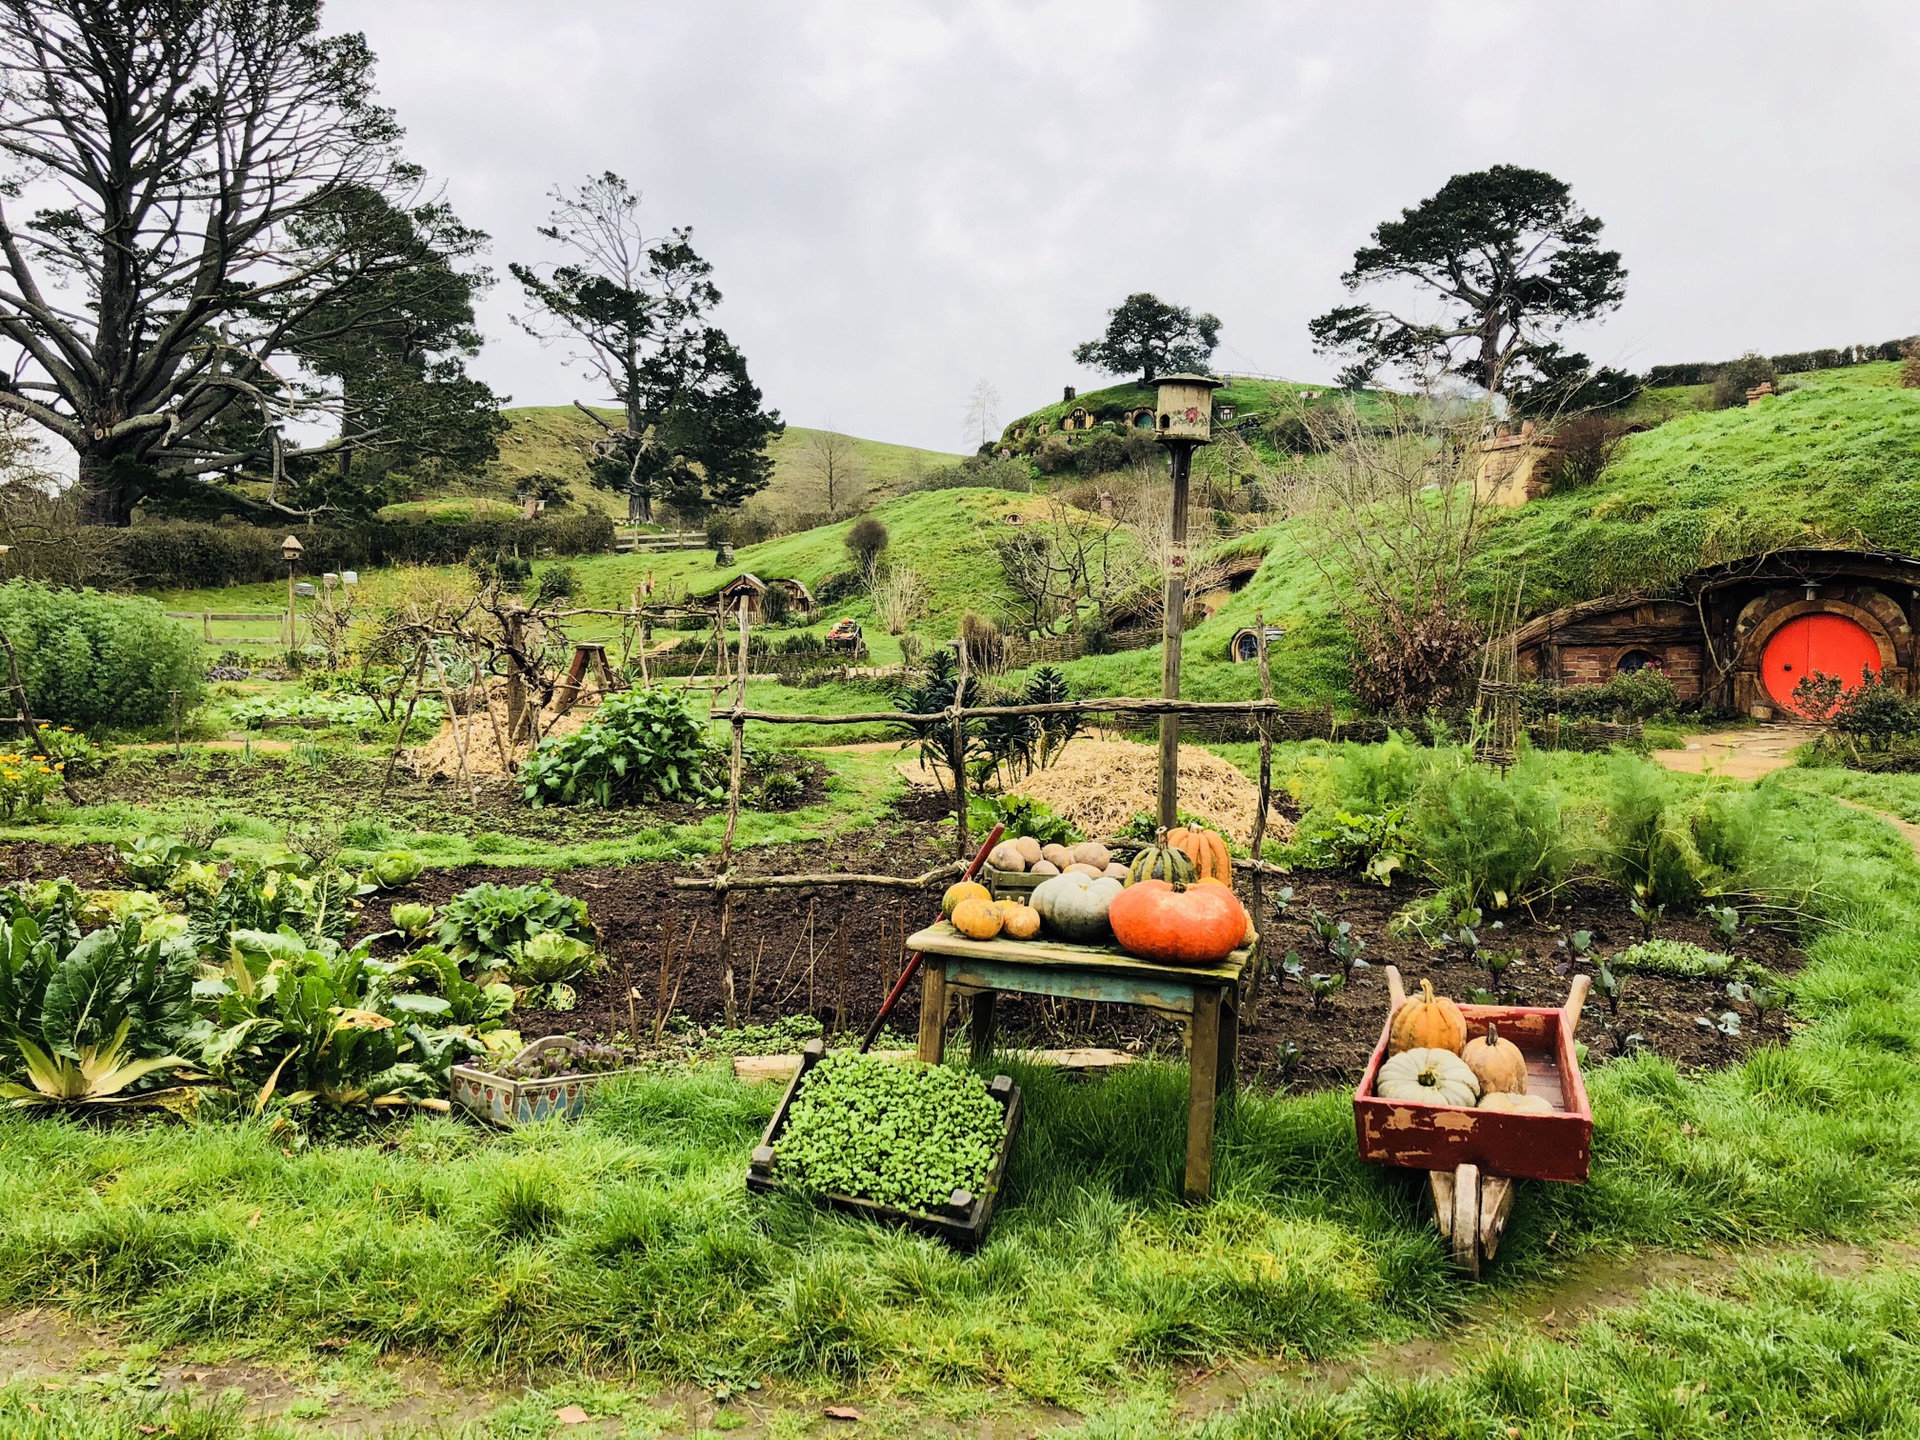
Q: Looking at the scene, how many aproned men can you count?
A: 0